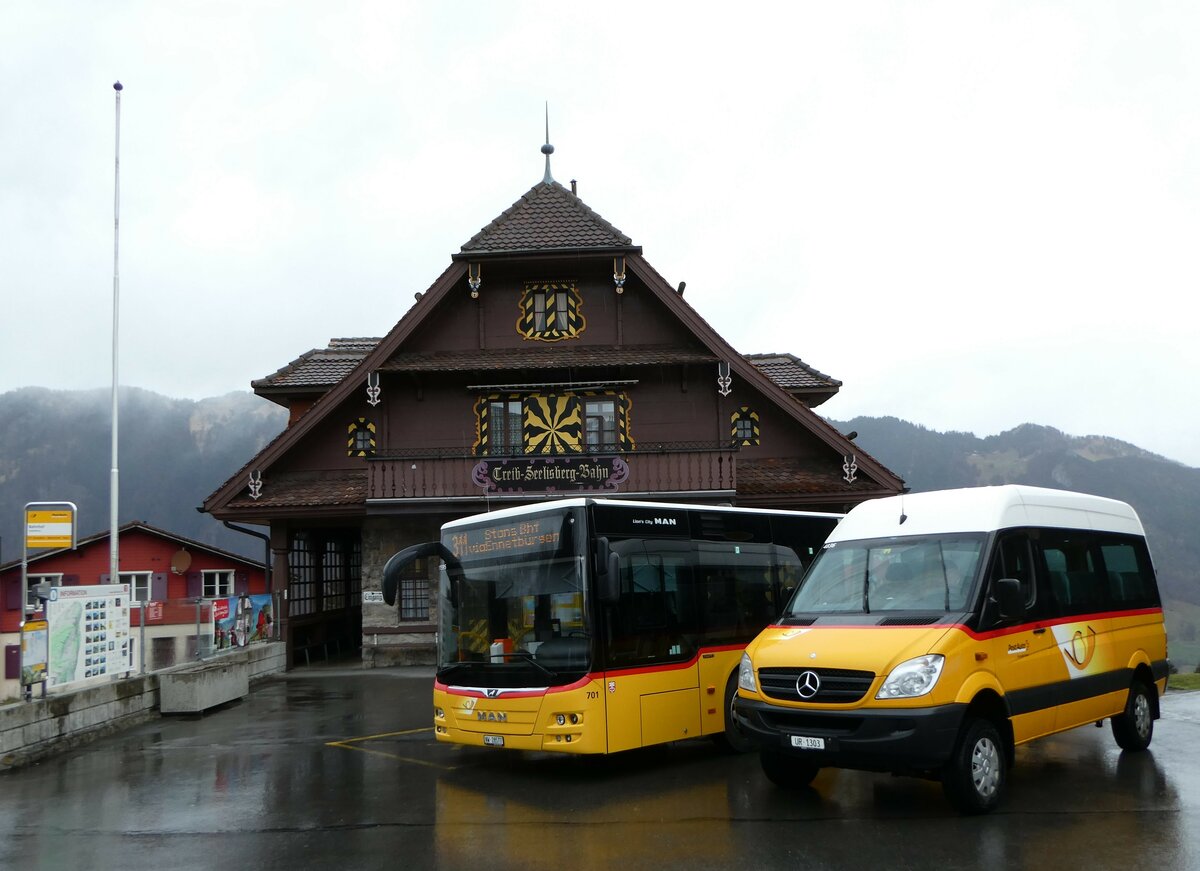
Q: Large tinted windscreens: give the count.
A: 2